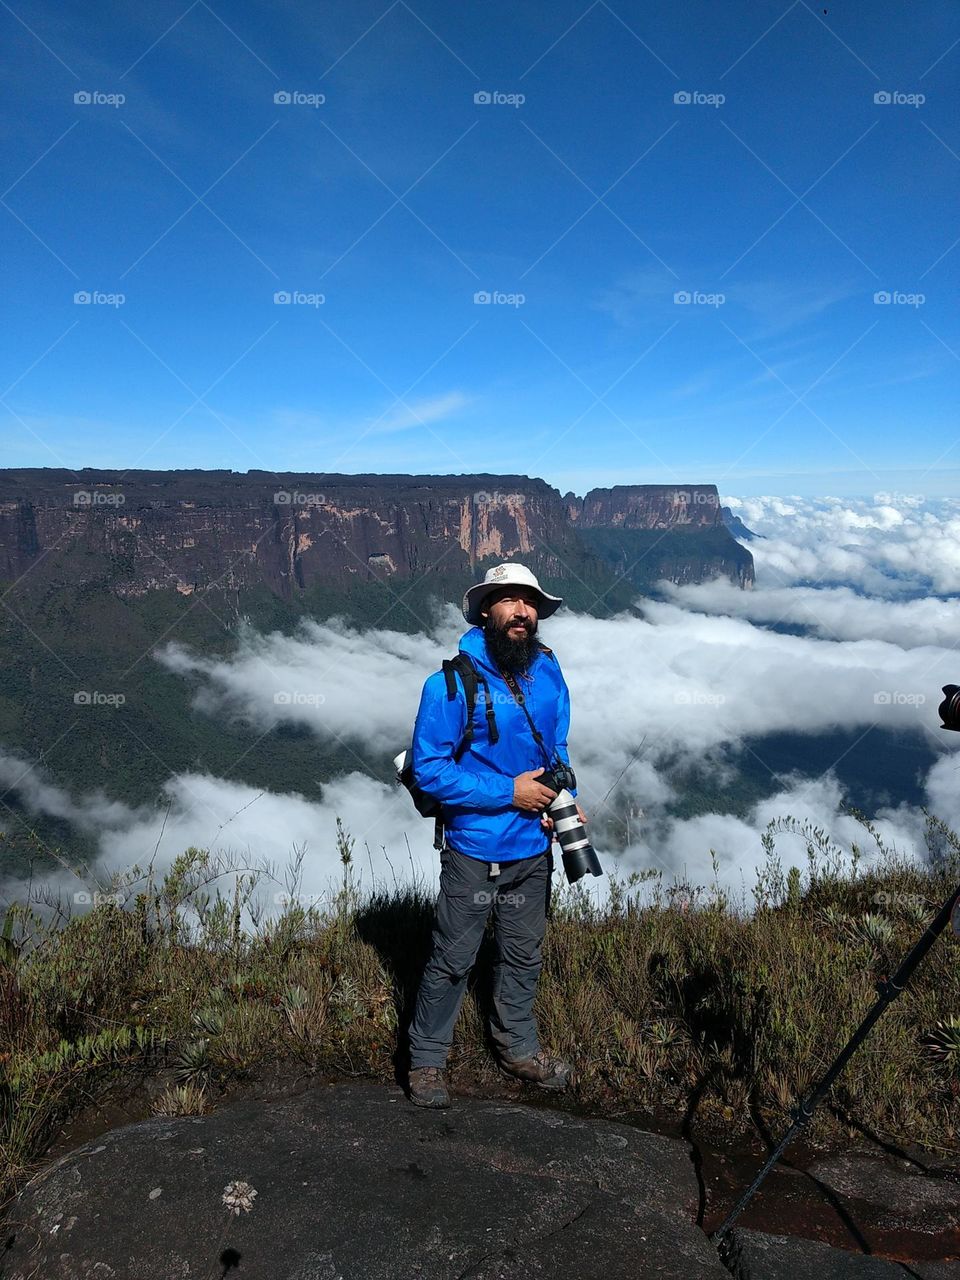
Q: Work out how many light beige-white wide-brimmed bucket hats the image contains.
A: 1